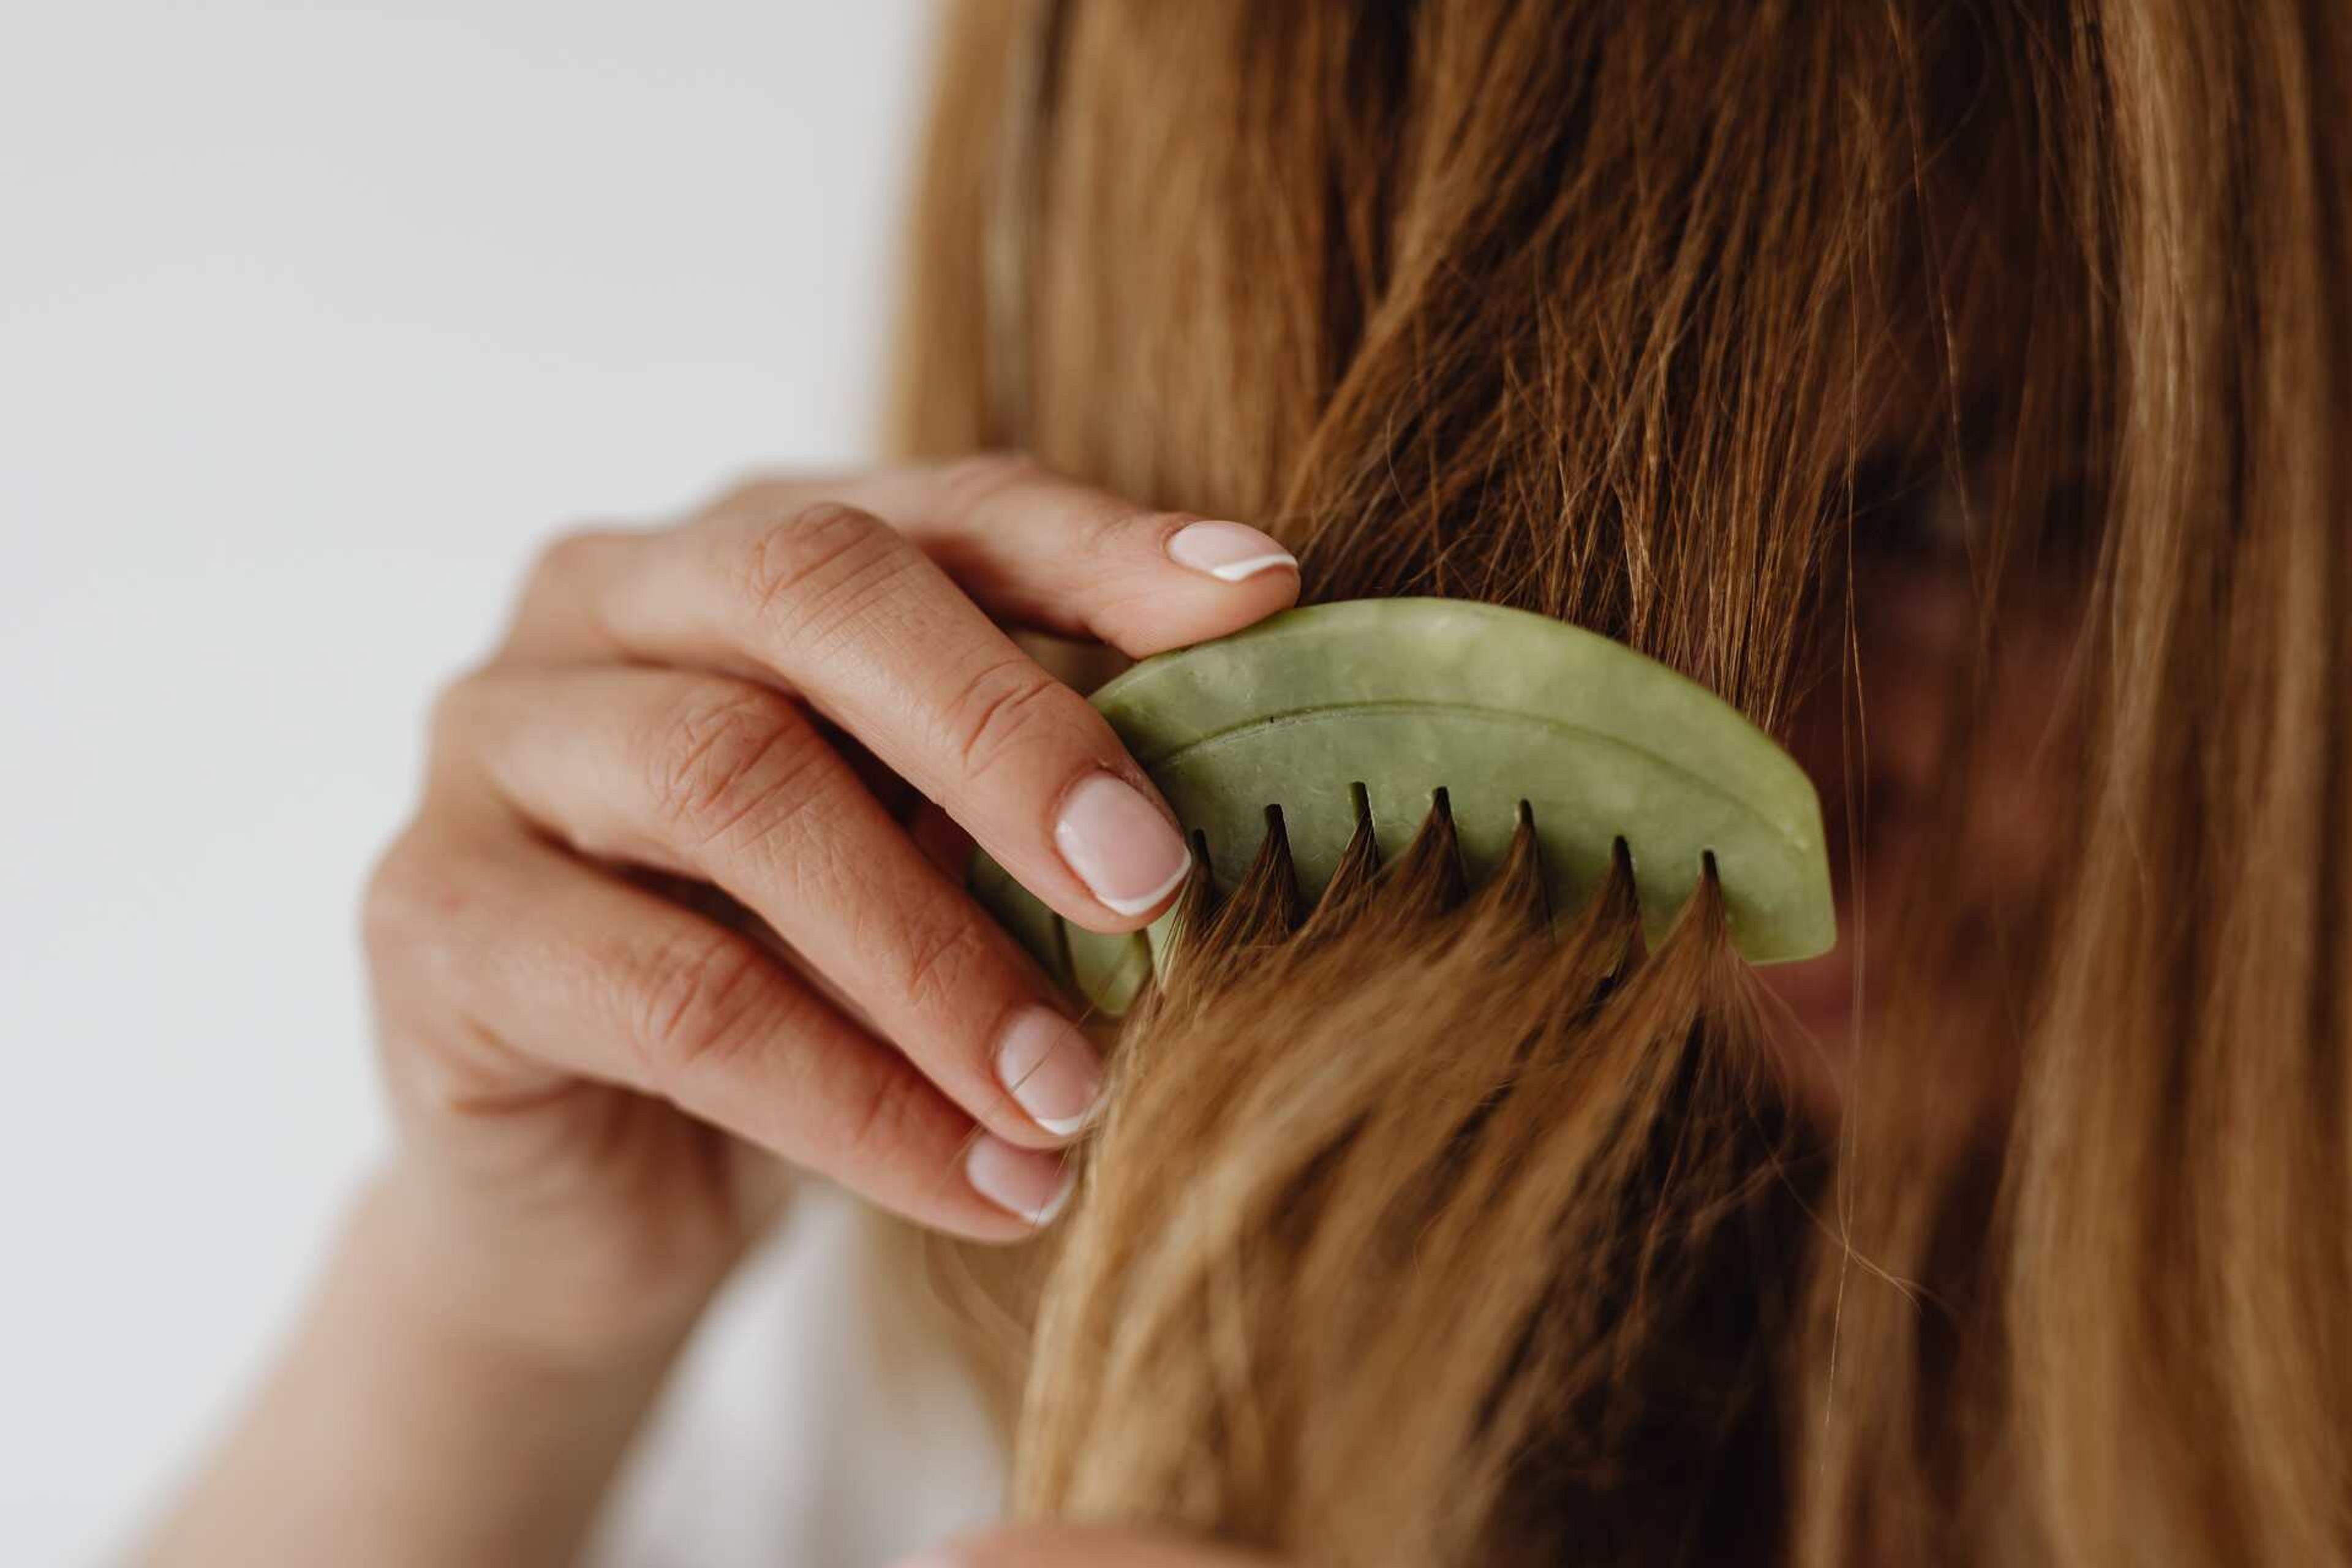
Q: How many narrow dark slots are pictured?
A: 7